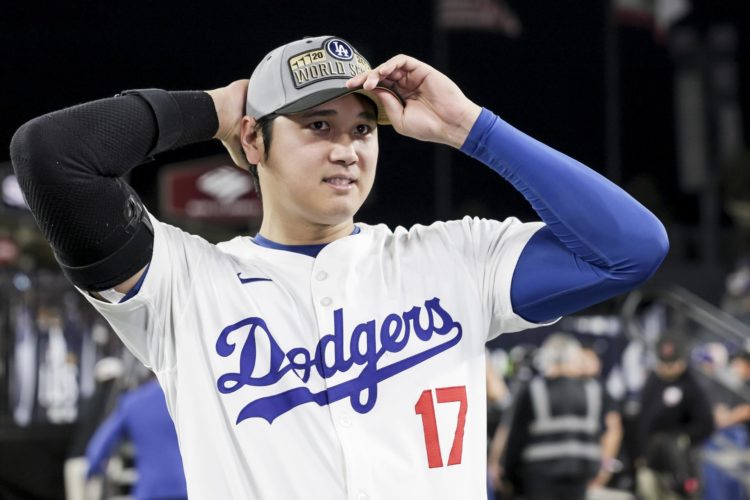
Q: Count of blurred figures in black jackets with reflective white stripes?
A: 1